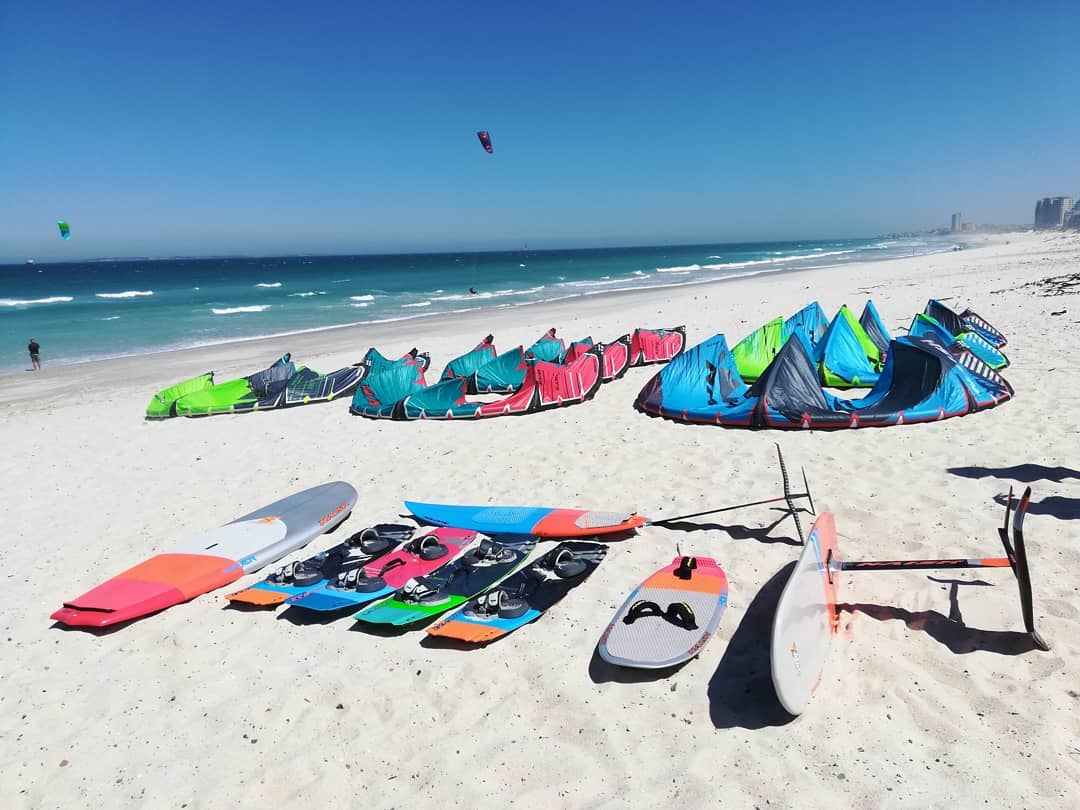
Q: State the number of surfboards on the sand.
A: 8